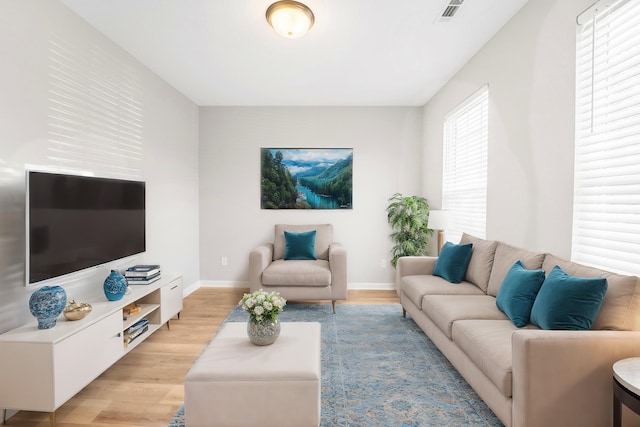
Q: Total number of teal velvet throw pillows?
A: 4